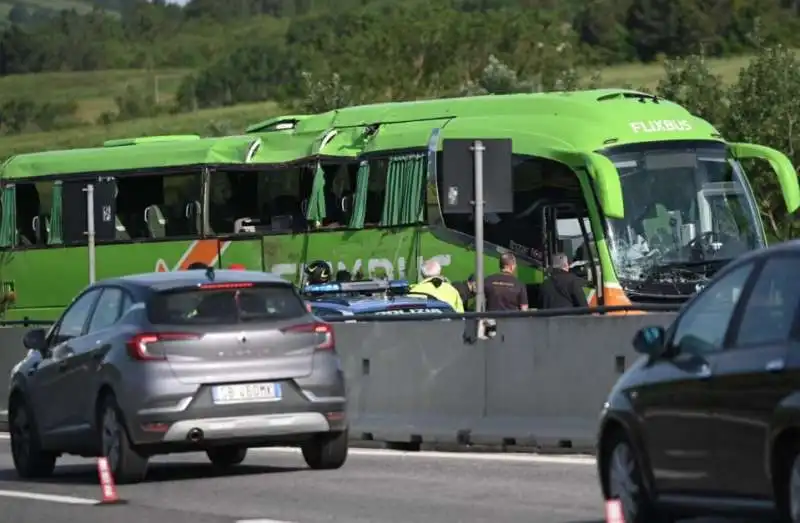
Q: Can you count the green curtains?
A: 5